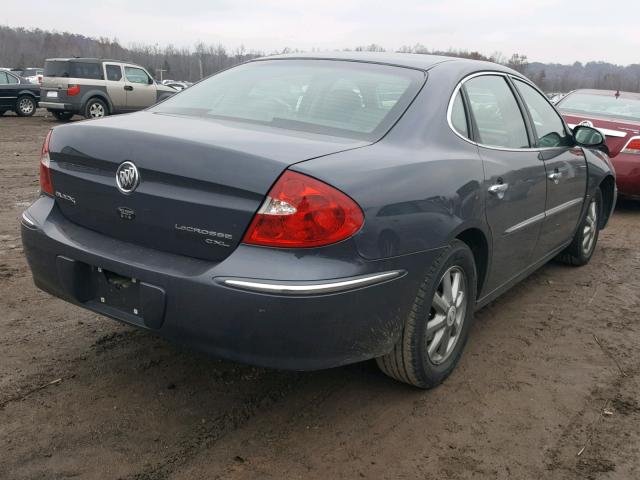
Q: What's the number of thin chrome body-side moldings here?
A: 2